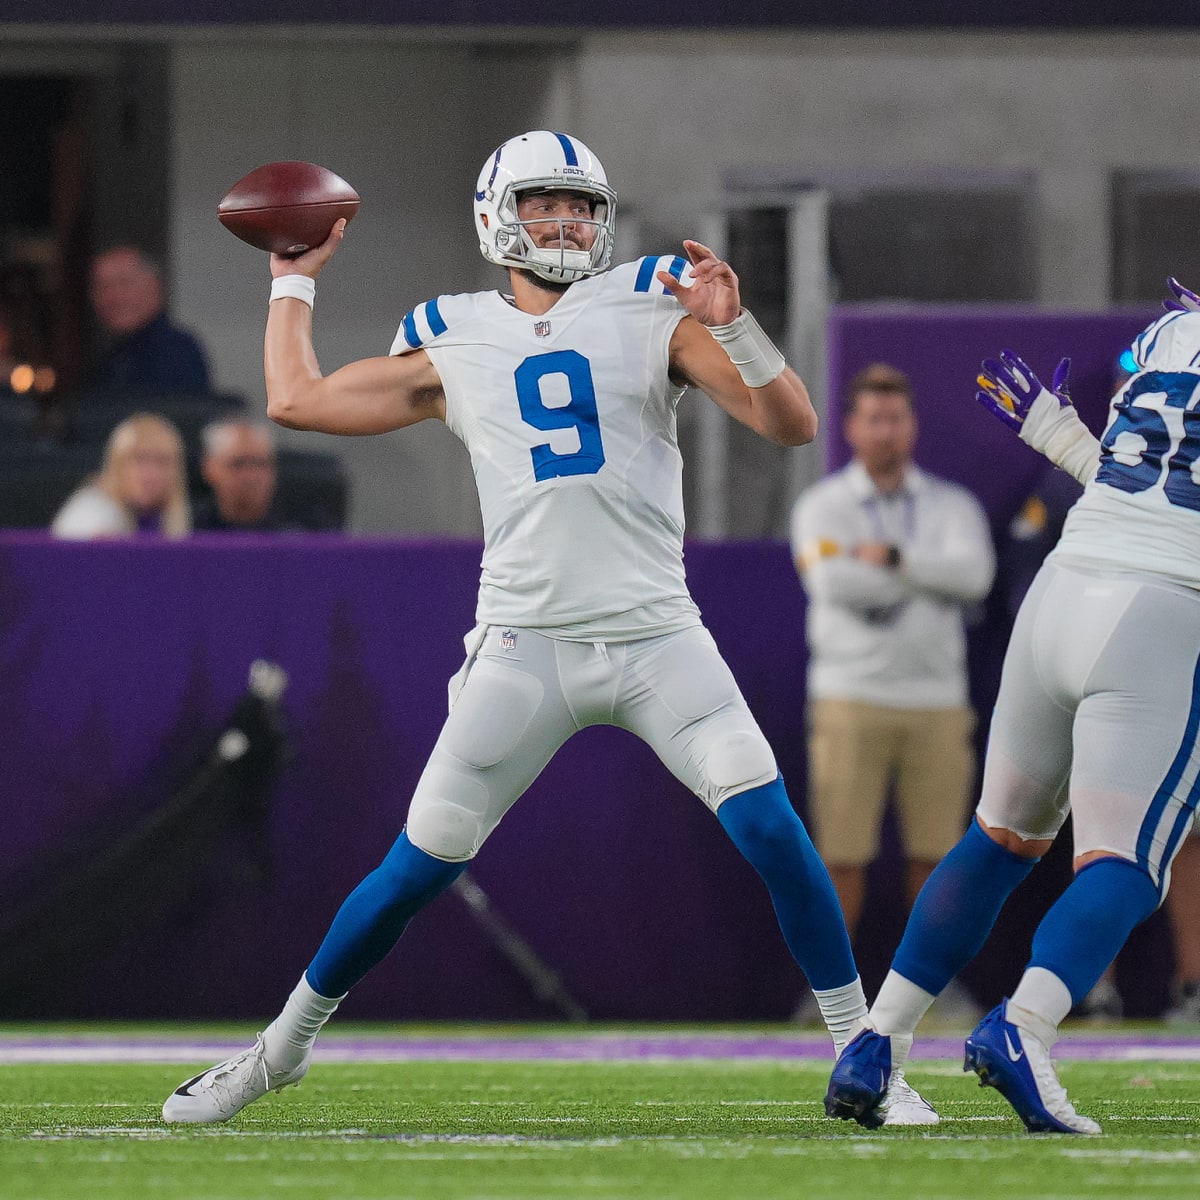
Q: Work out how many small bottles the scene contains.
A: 0